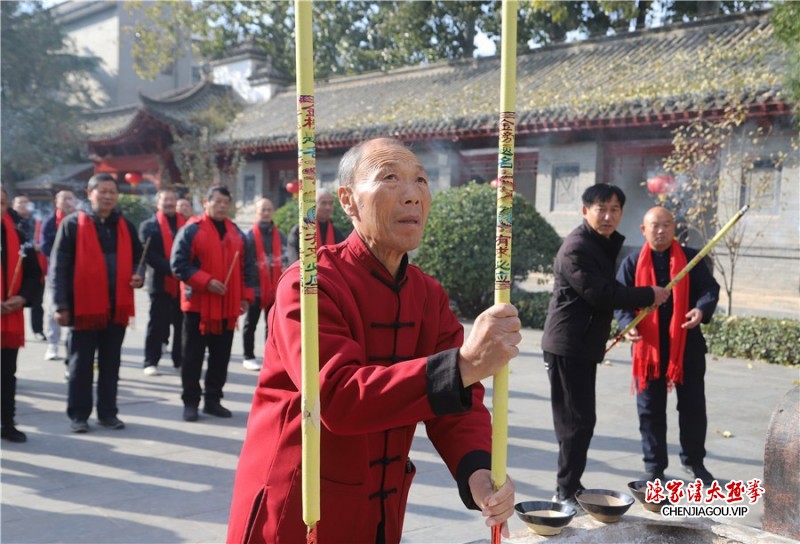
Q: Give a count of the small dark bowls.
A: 3